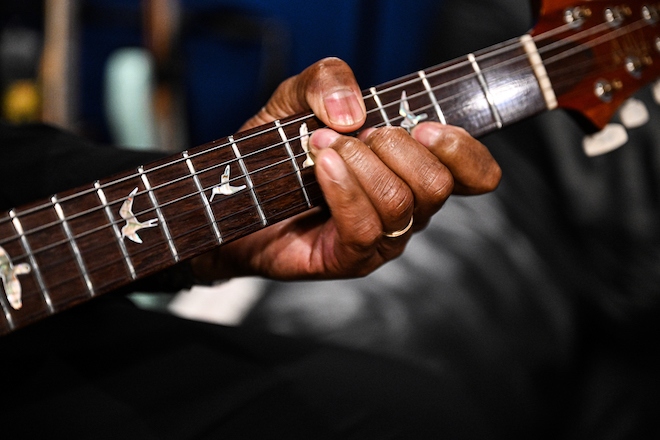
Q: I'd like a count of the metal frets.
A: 11